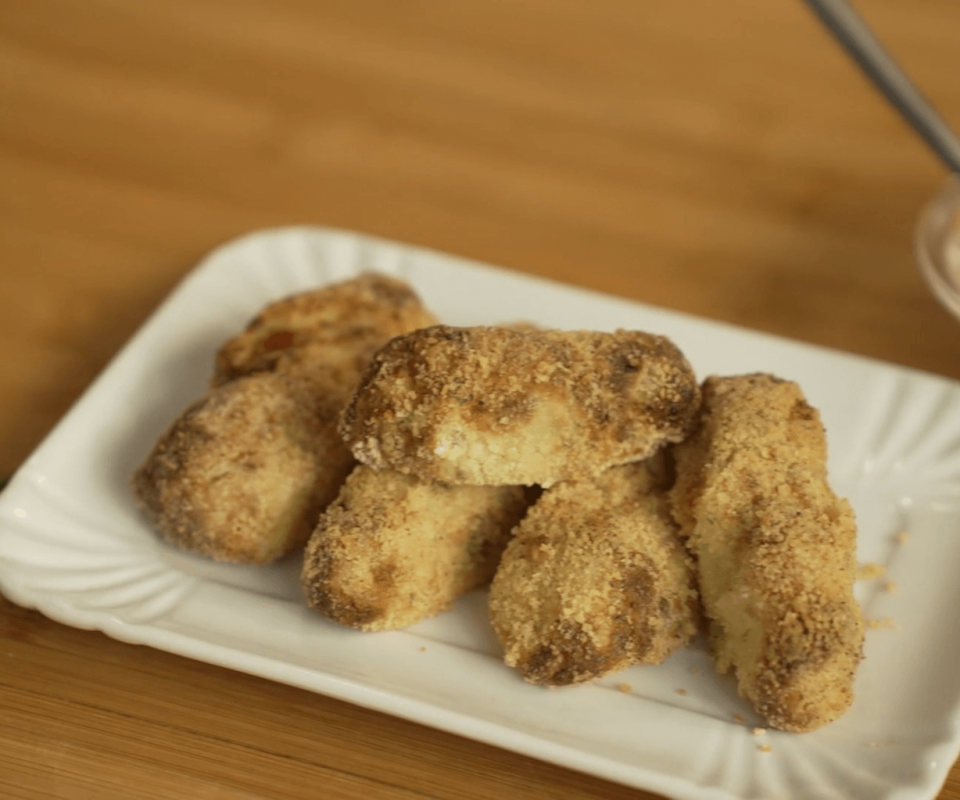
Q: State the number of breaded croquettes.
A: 6